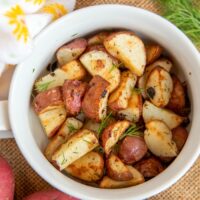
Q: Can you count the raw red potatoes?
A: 2